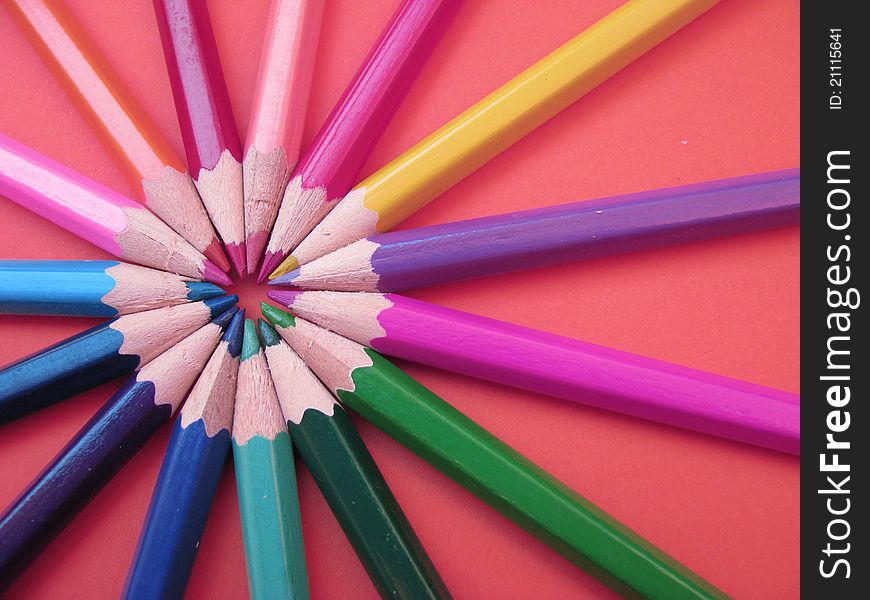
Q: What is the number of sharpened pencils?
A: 15